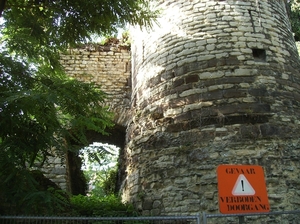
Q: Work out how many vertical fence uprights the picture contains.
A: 2